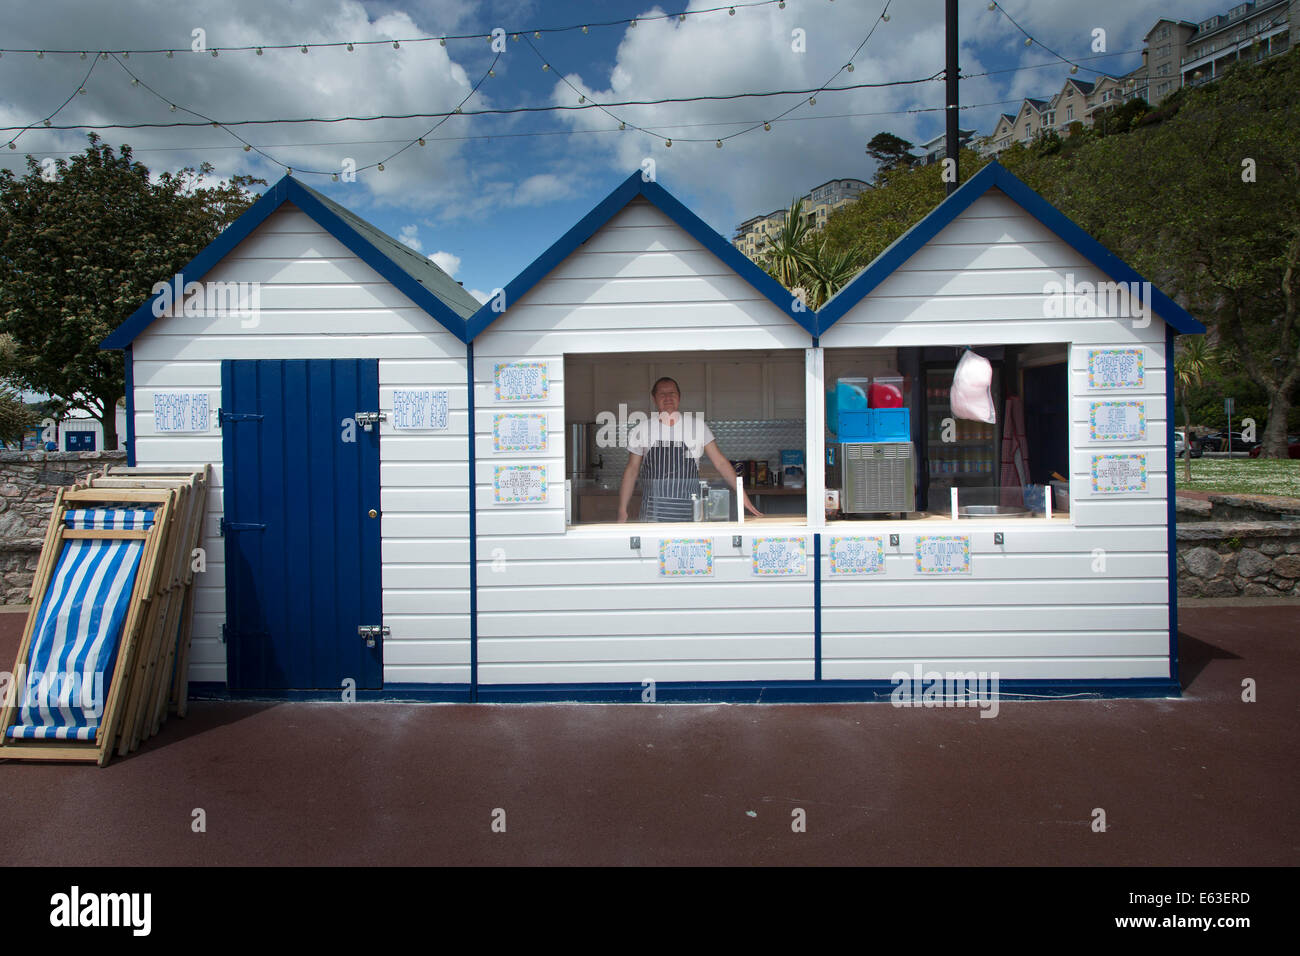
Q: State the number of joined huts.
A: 3